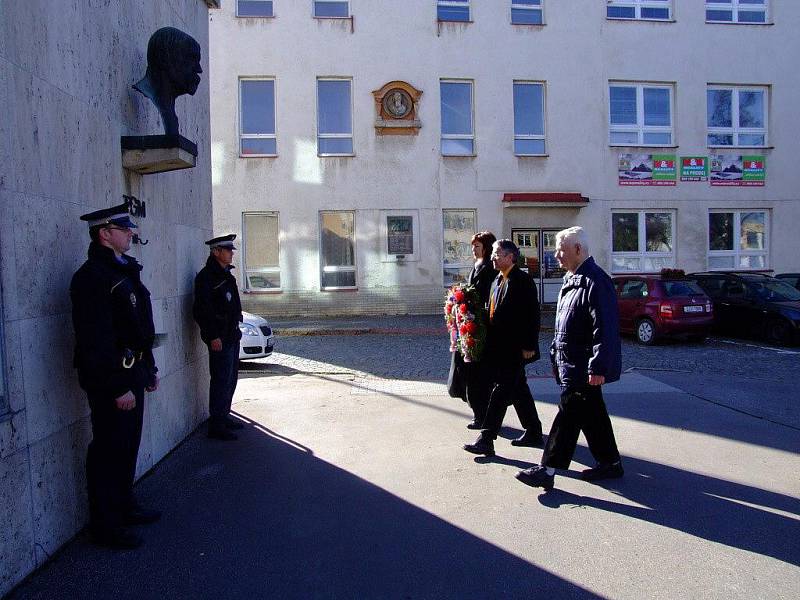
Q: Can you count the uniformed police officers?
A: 2